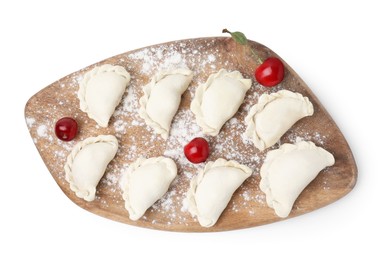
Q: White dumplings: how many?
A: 8